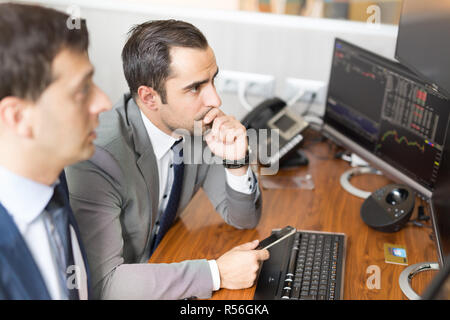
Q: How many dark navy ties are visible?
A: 2